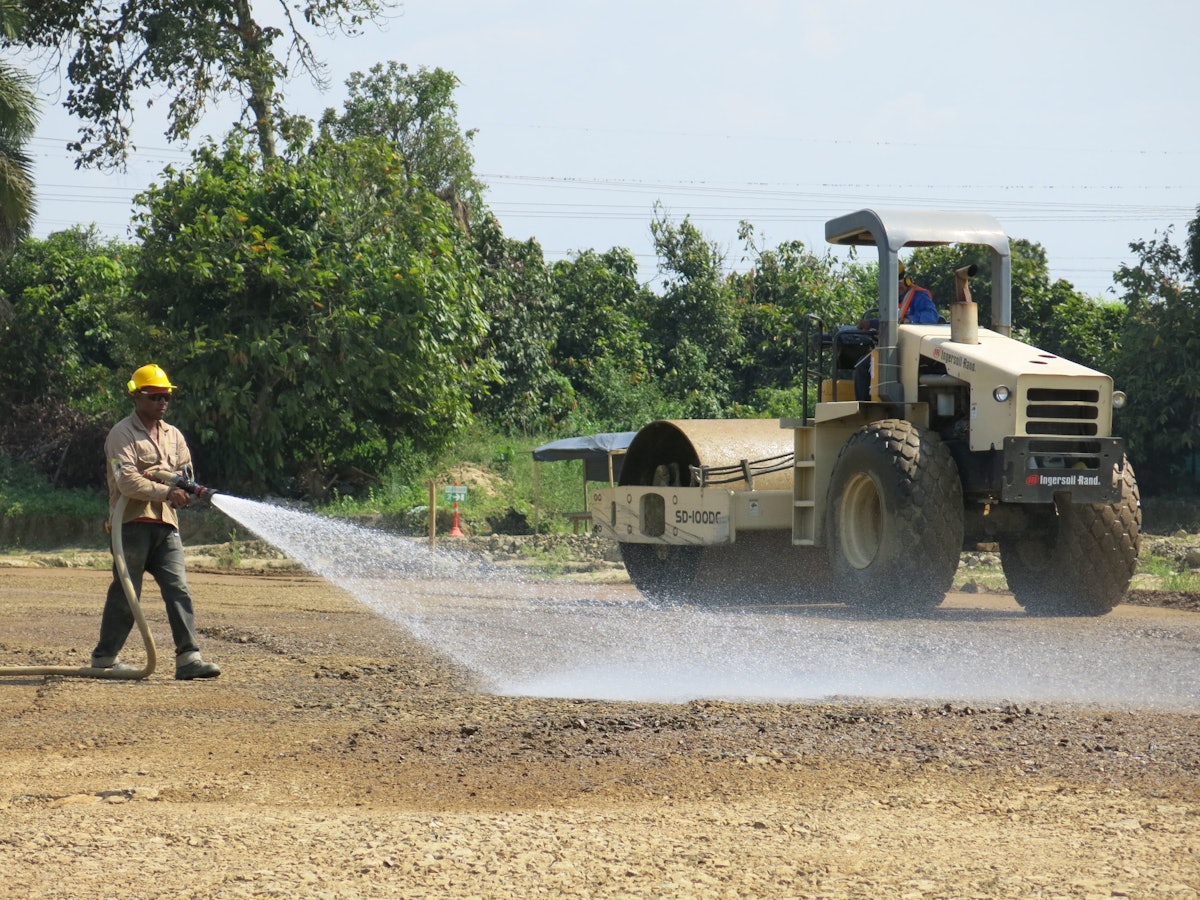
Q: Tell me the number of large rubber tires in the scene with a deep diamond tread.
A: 2